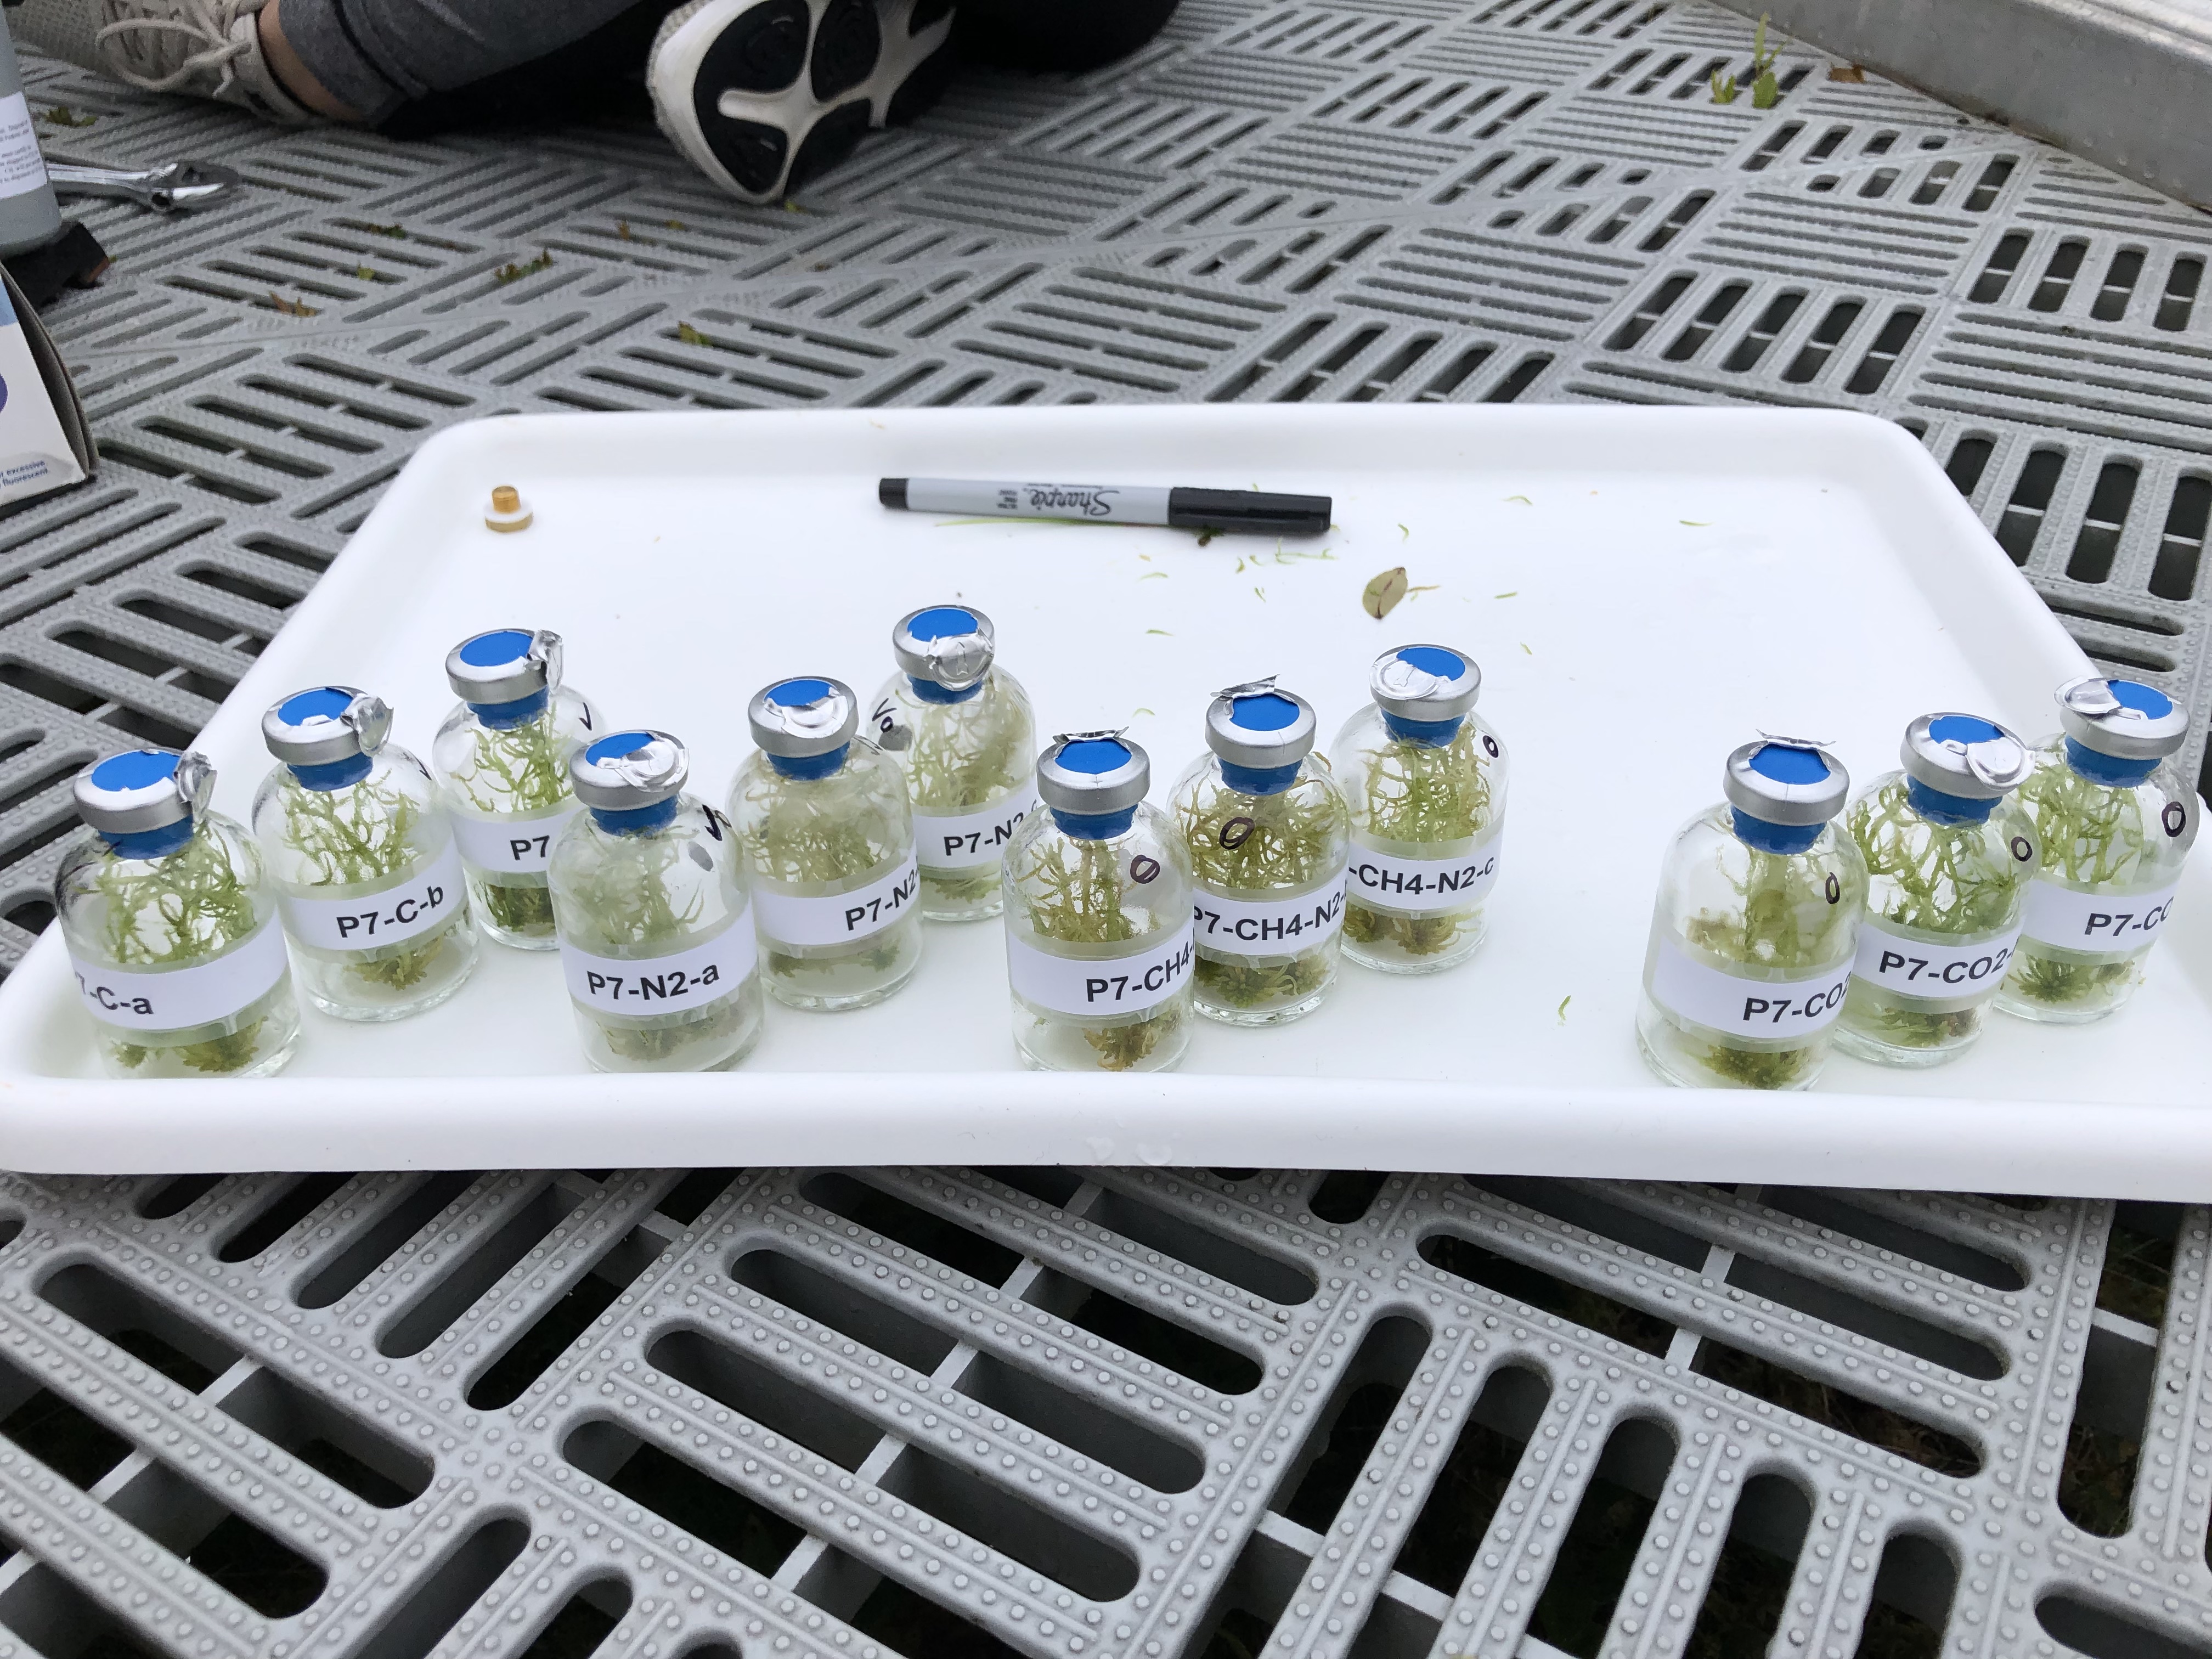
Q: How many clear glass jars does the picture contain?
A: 12